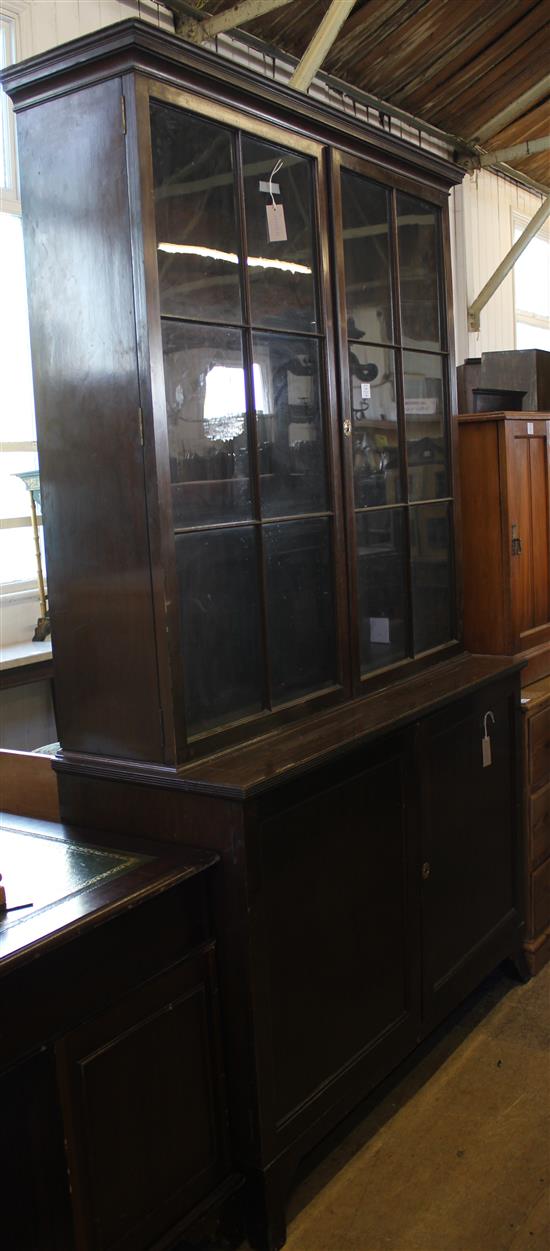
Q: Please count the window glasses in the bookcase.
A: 12